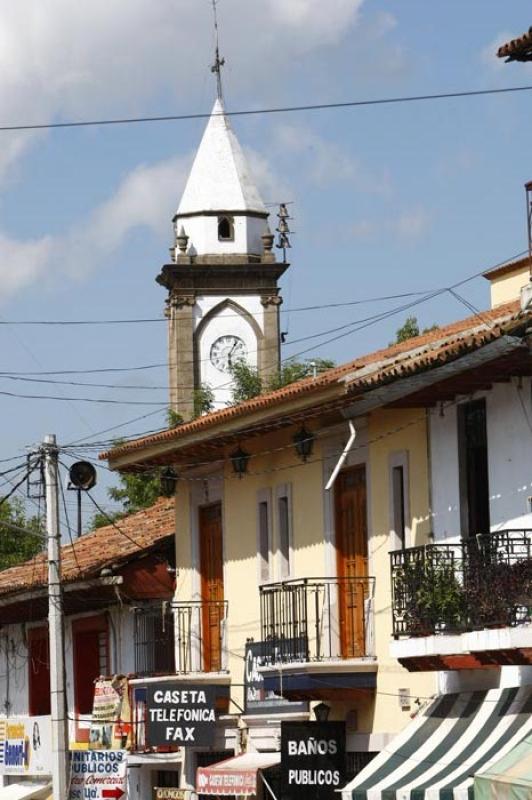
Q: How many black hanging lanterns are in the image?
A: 3